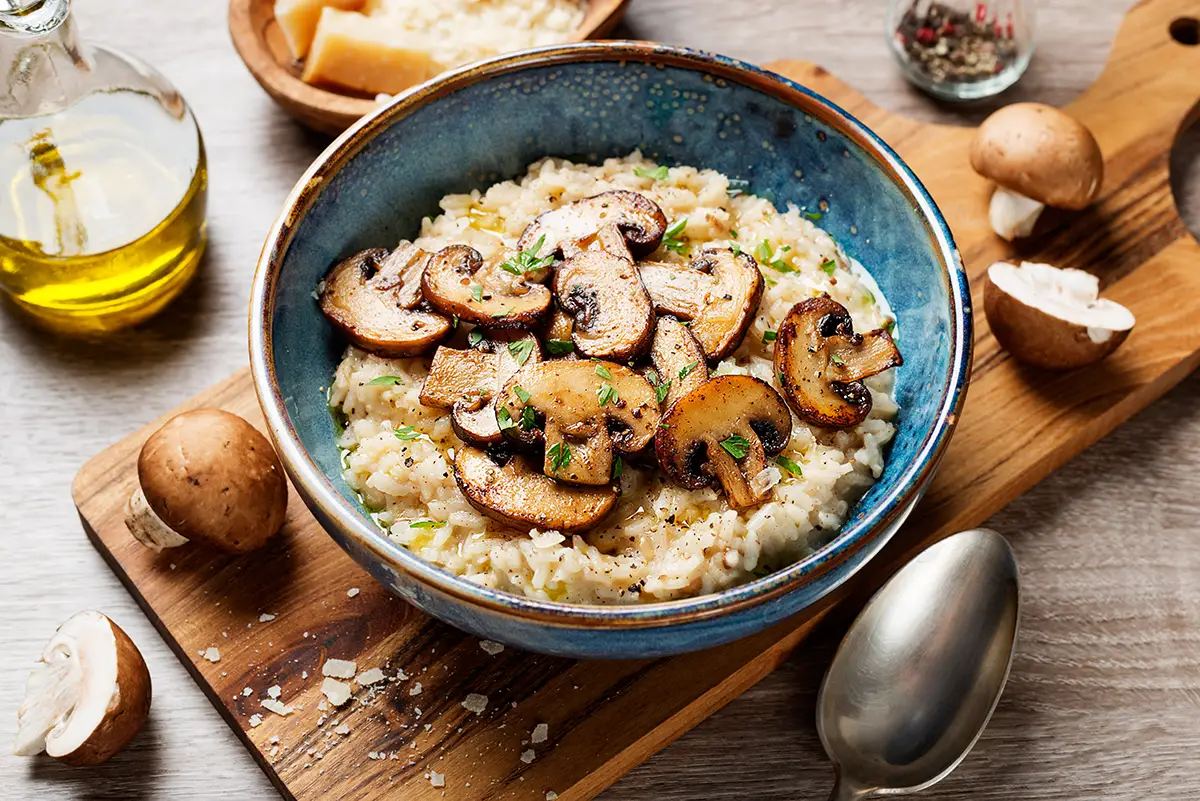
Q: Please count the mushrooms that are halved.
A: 2